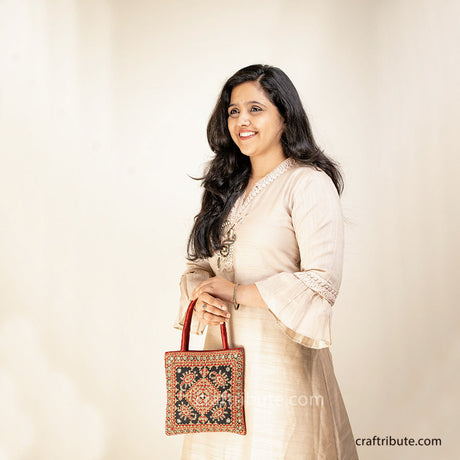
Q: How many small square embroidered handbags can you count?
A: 1